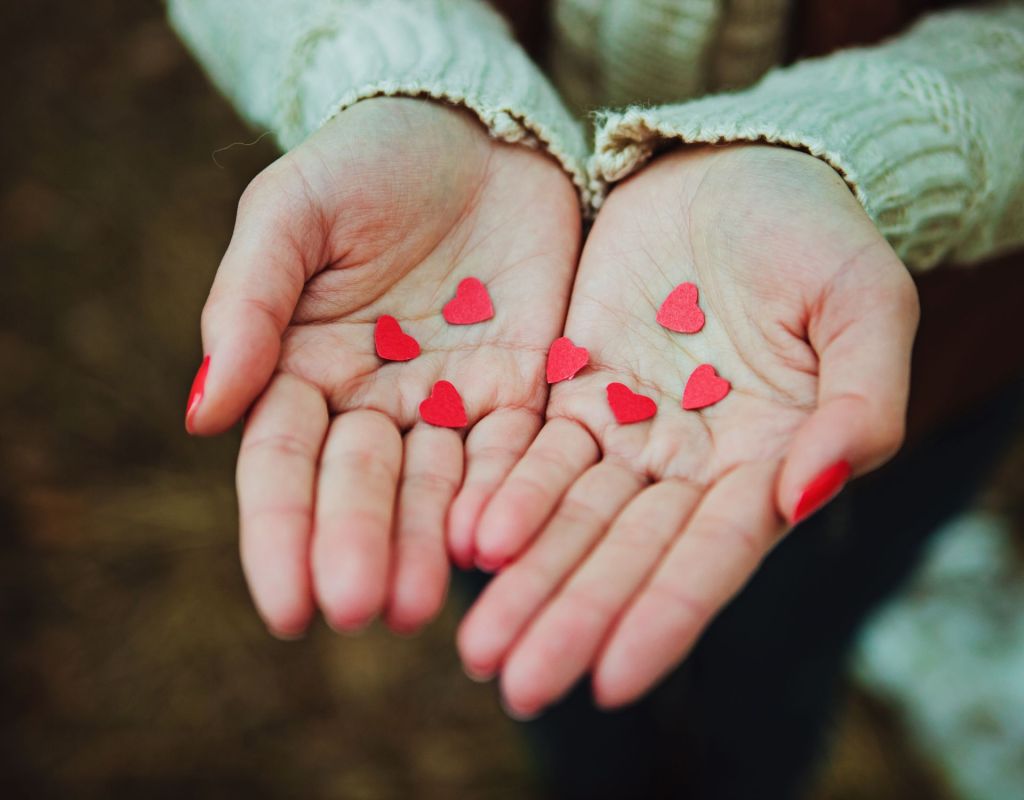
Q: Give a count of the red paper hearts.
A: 7